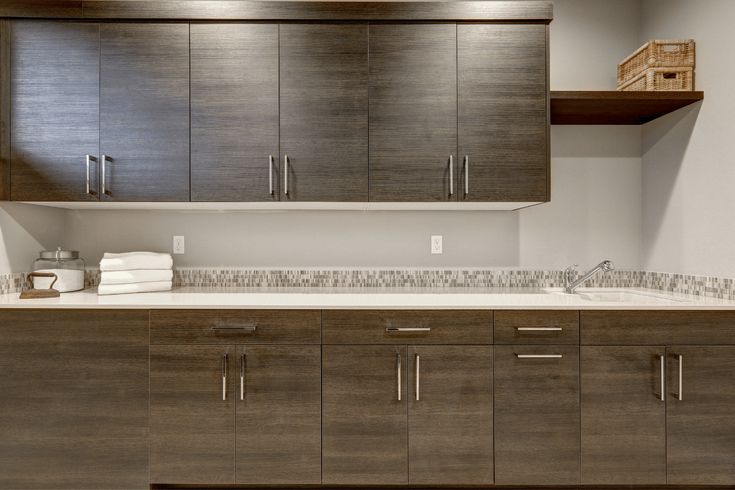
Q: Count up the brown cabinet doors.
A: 13